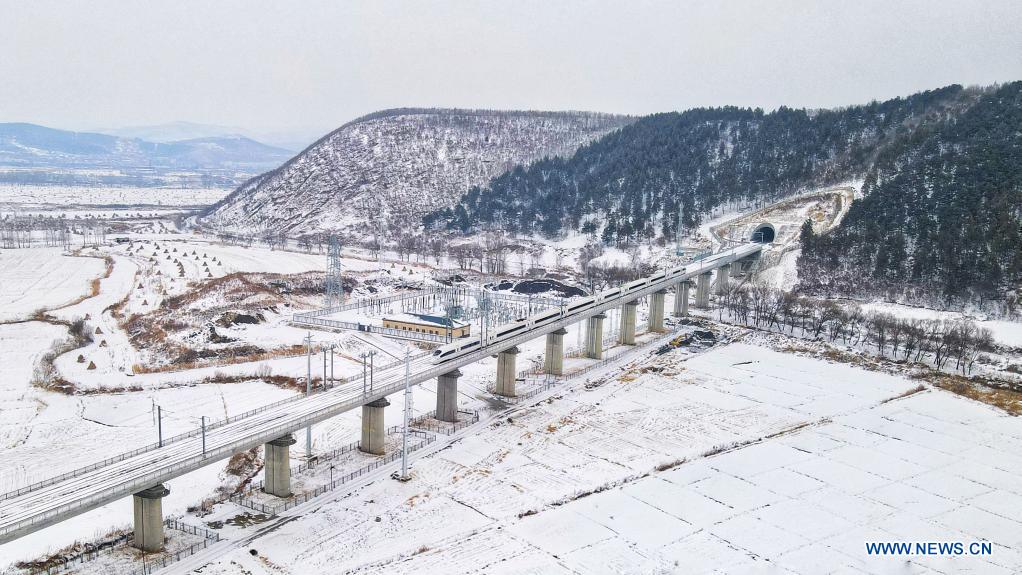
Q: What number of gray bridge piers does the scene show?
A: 13